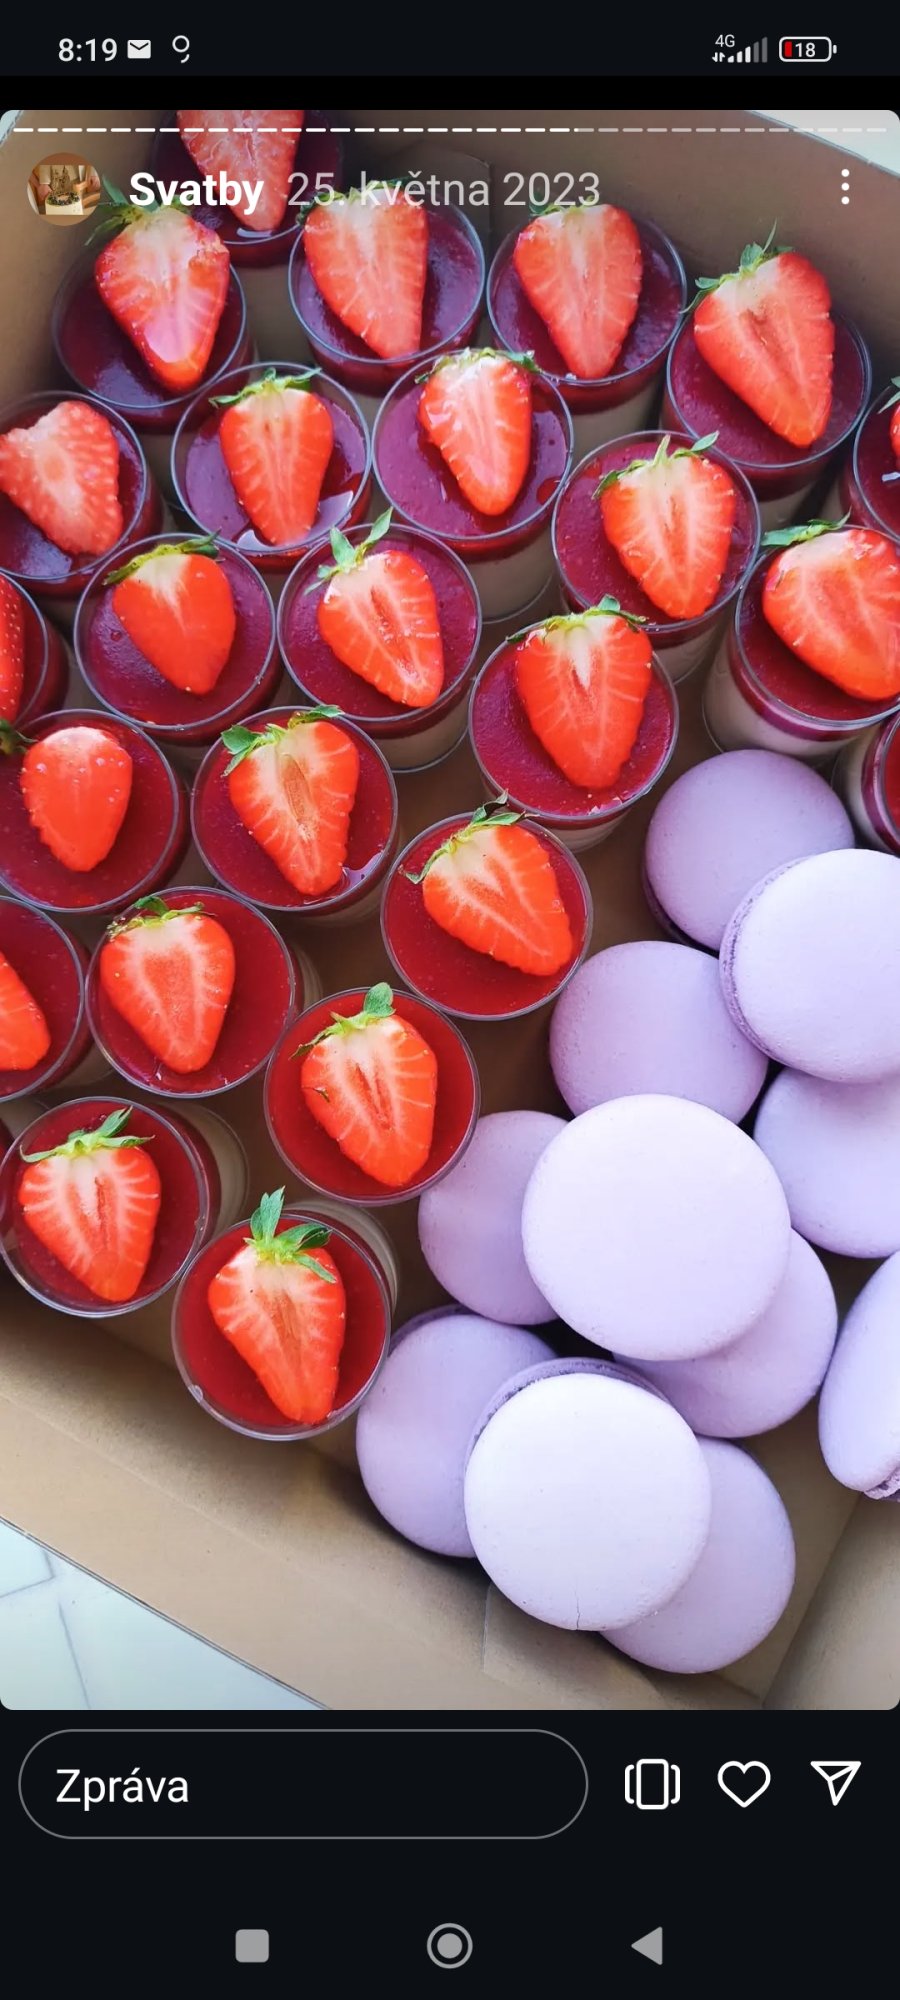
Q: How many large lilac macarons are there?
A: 11